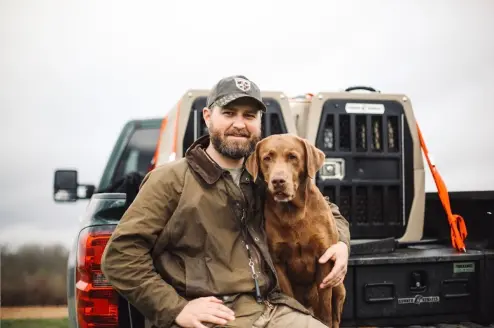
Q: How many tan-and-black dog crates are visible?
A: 2